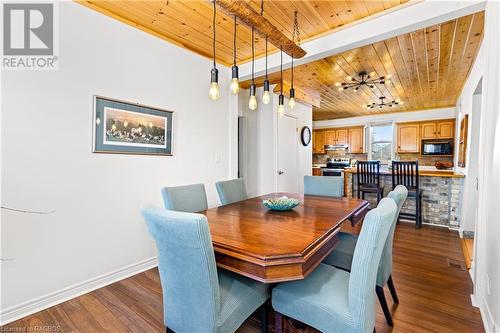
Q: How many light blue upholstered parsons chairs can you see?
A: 6